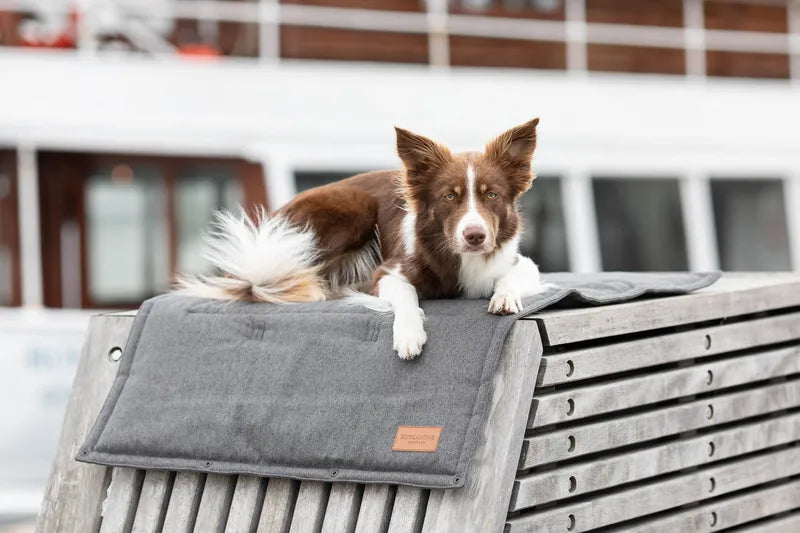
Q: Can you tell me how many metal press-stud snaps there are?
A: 4